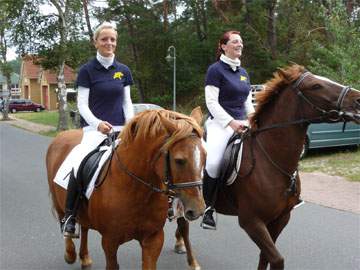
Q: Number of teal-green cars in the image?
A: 1